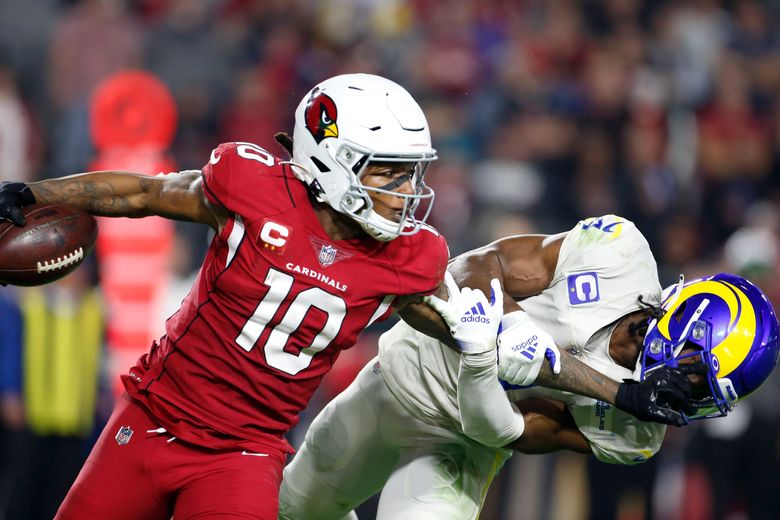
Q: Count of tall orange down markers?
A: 1